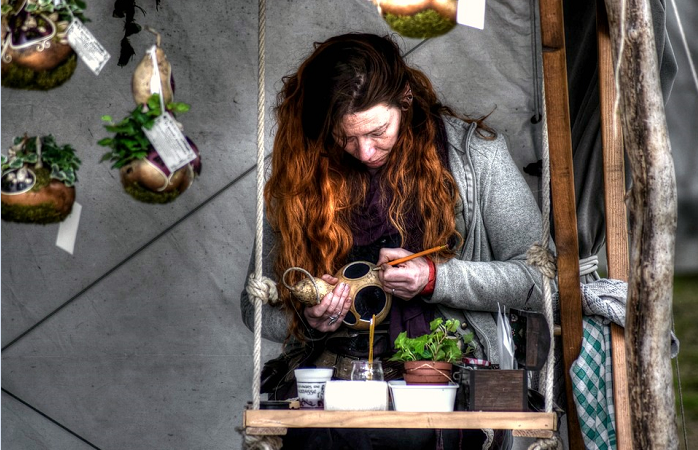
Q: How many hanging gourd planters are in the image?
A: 4